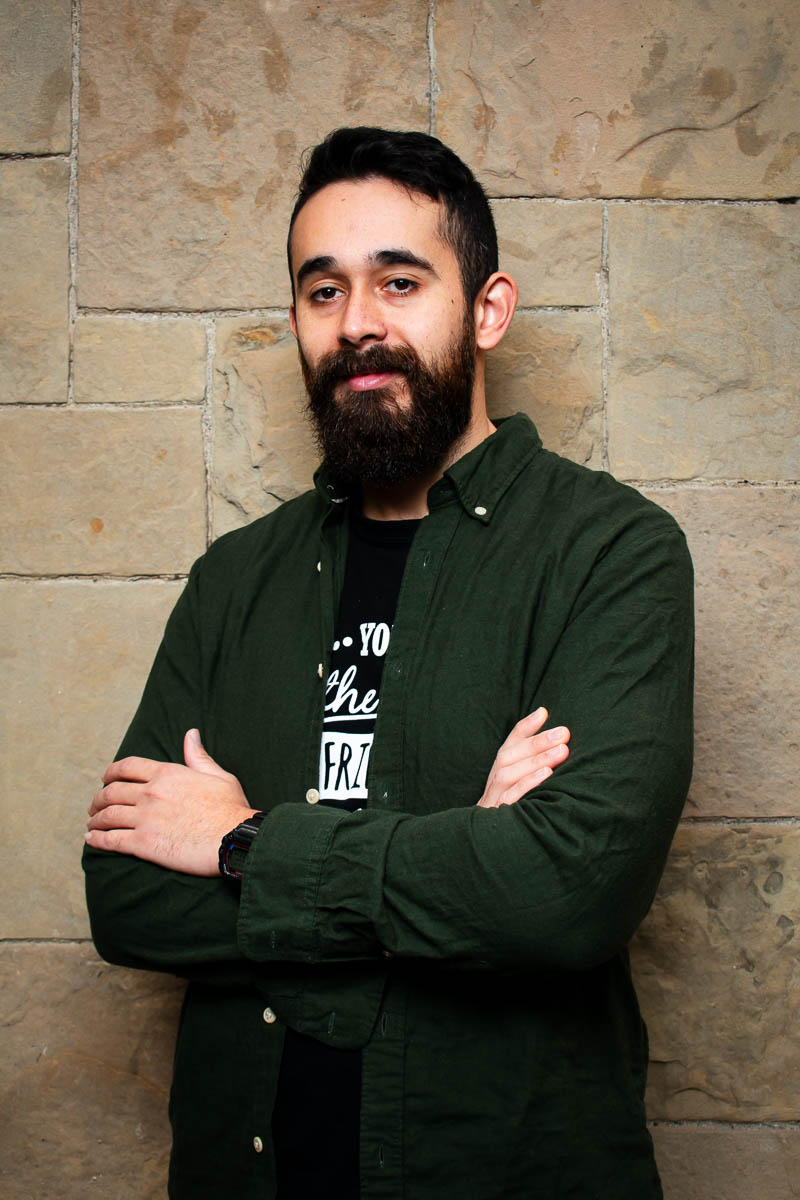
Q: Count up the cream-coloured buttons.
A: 6